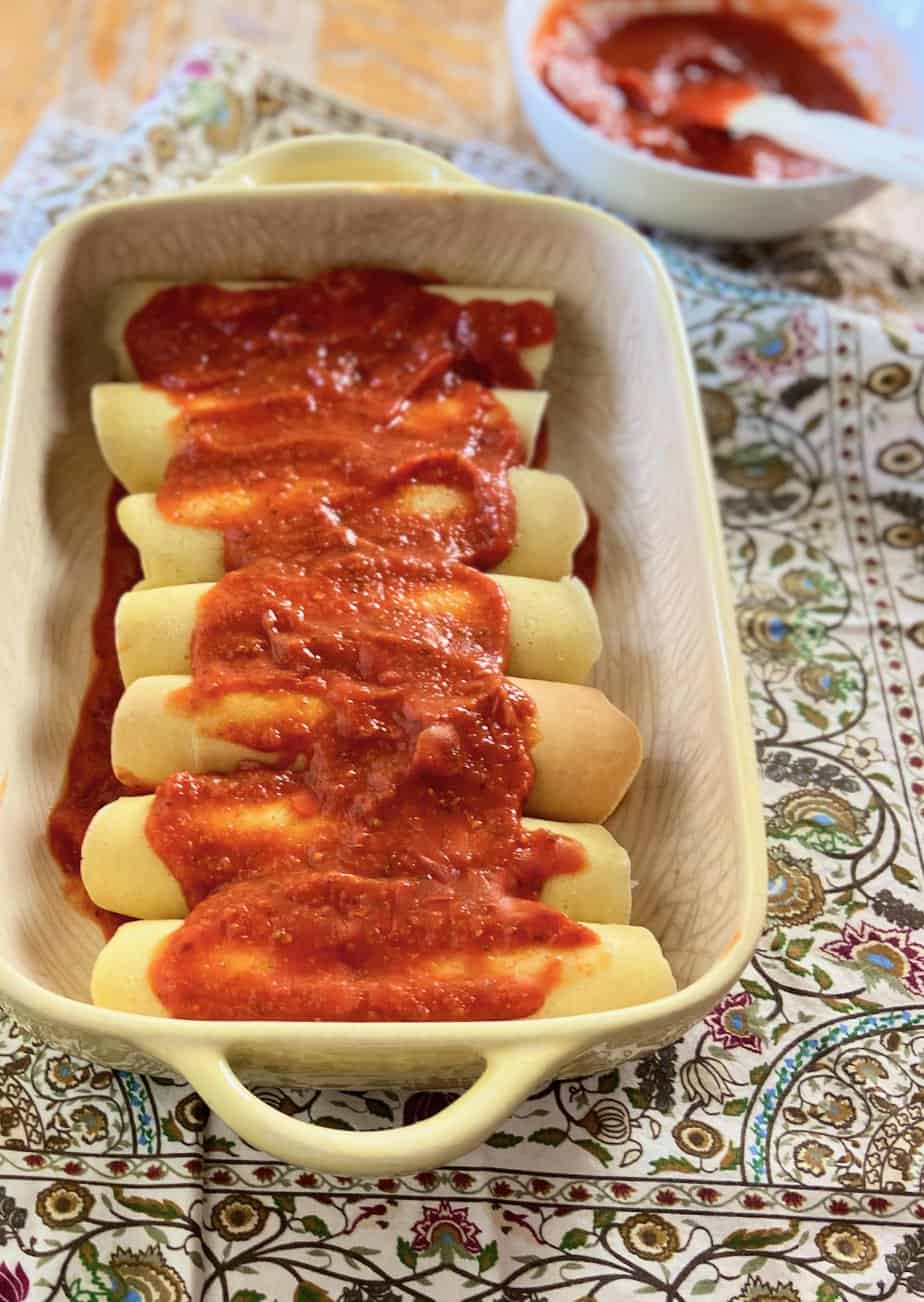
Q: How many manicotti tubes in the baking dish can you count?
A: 7